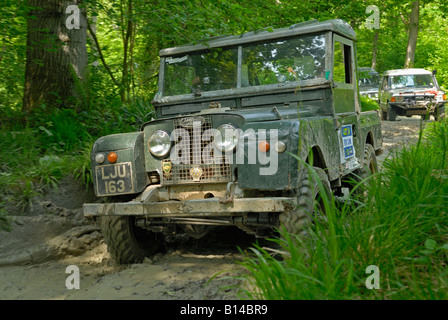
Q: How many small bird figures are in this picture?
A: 0